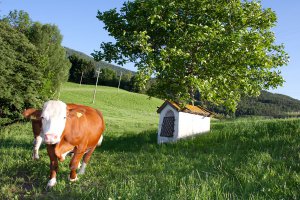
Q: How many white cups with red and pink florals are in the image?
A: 0